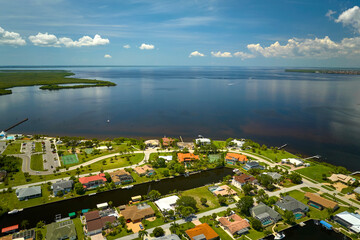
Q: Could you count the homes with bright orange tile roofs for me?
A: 3